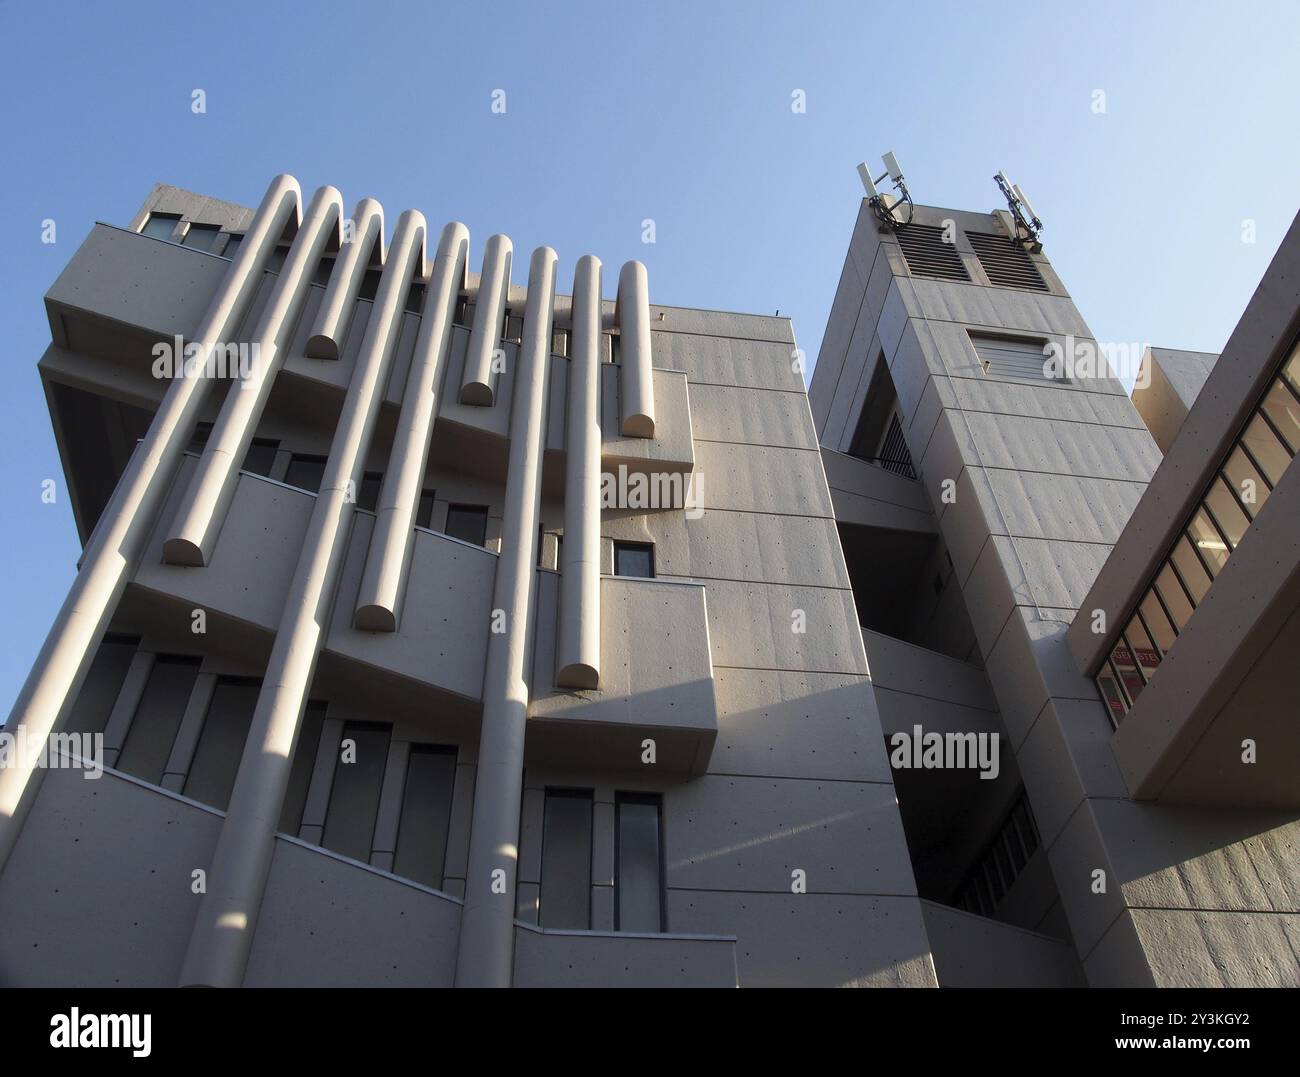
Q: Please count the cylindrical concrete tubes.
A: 9